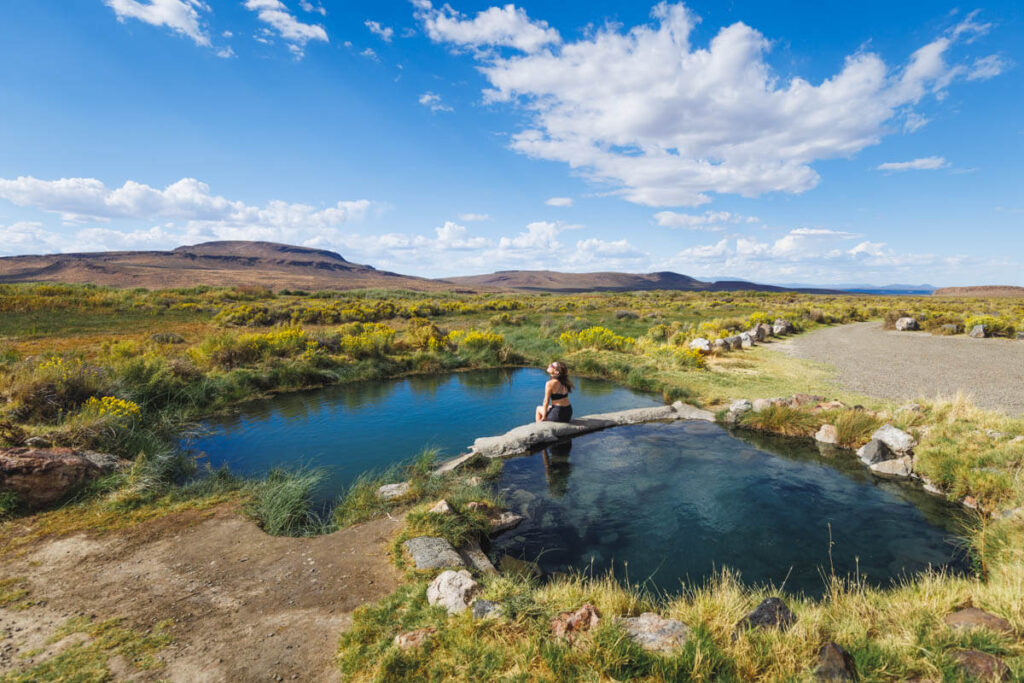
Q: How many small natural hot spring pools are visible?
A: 2